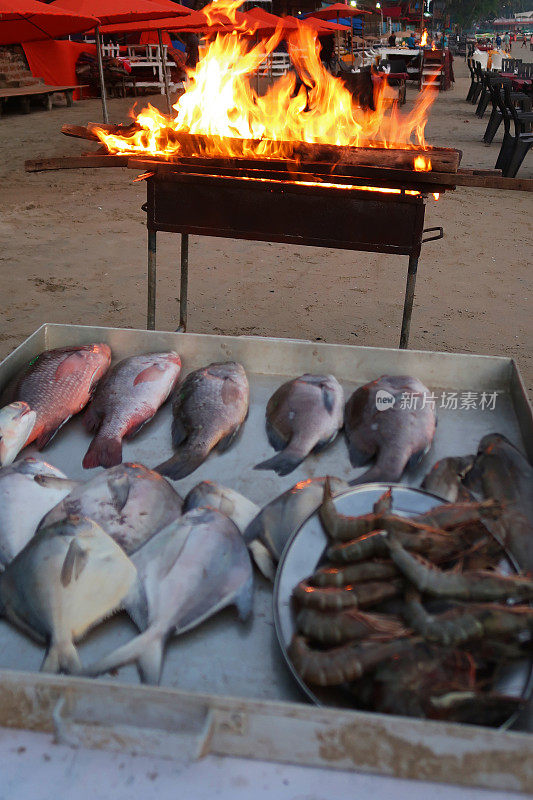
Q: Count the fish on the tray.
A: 14